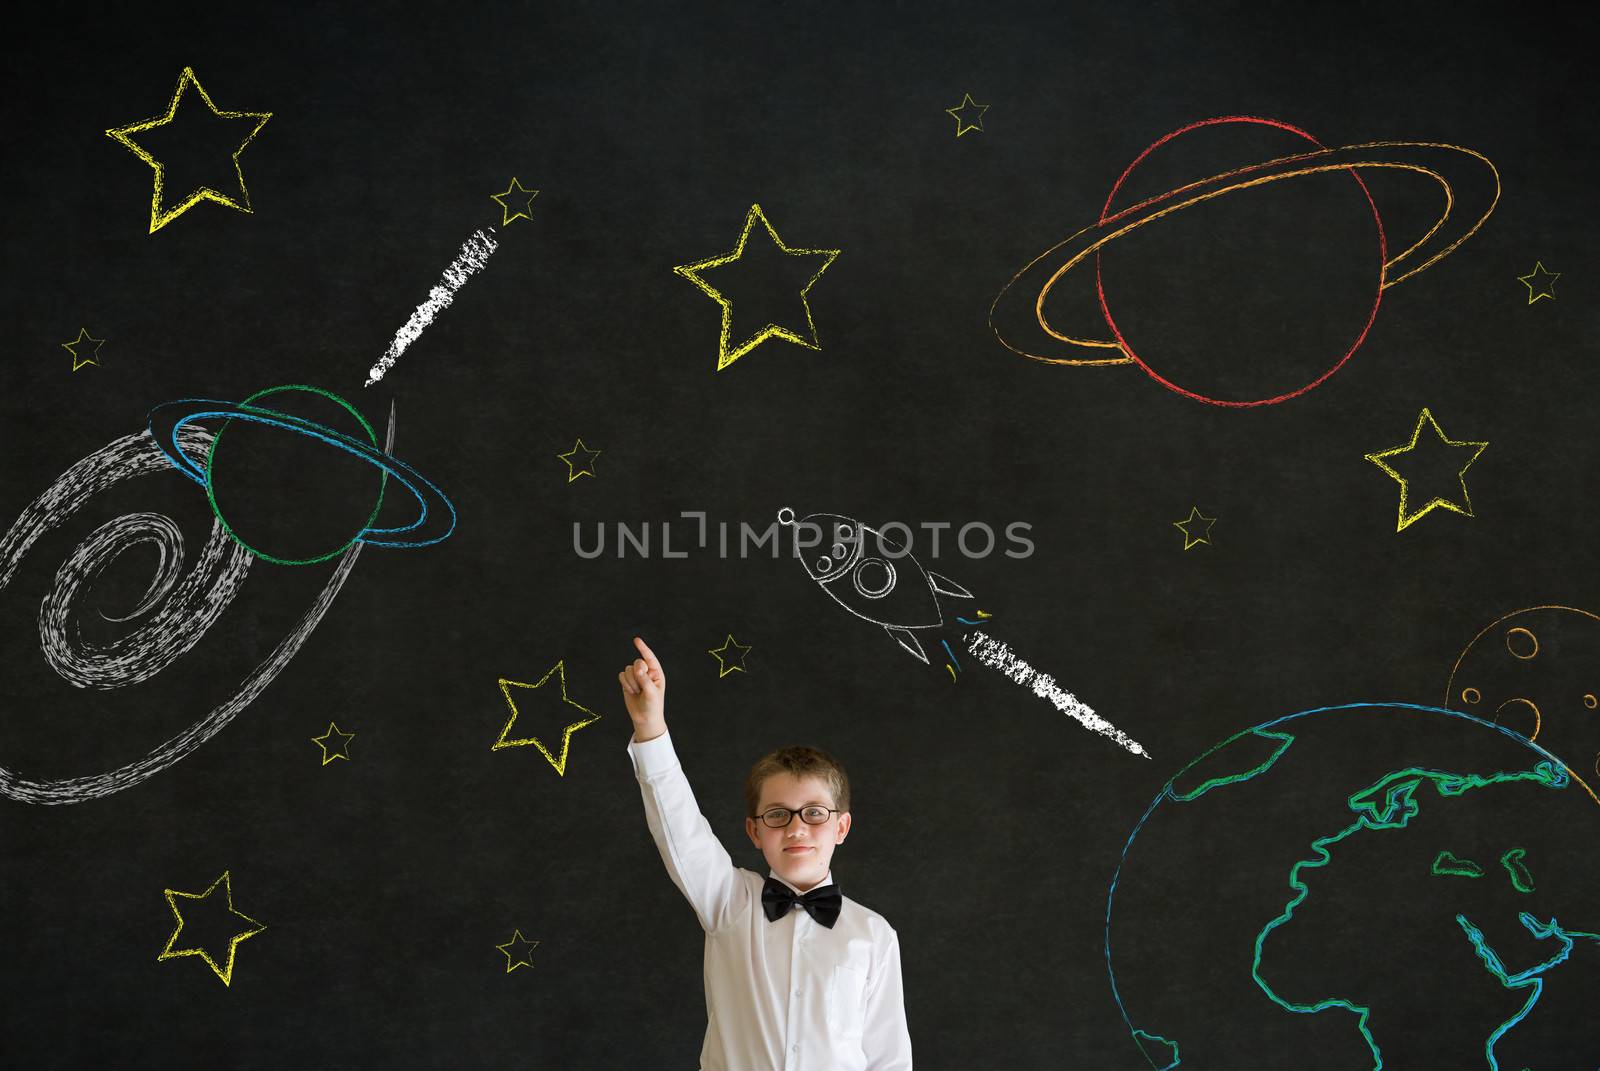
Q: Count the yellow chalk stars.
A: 14